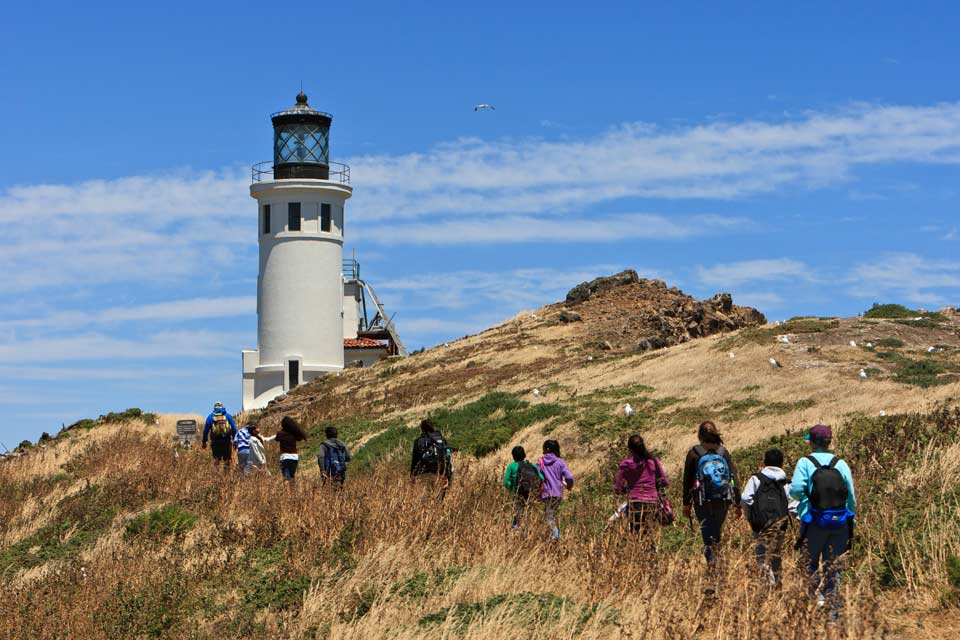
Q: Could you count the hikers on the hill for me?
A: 12